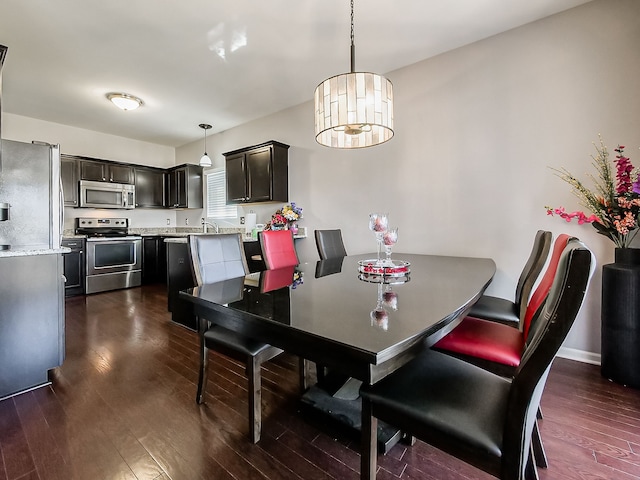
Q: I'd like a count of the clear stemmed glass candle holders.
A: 2